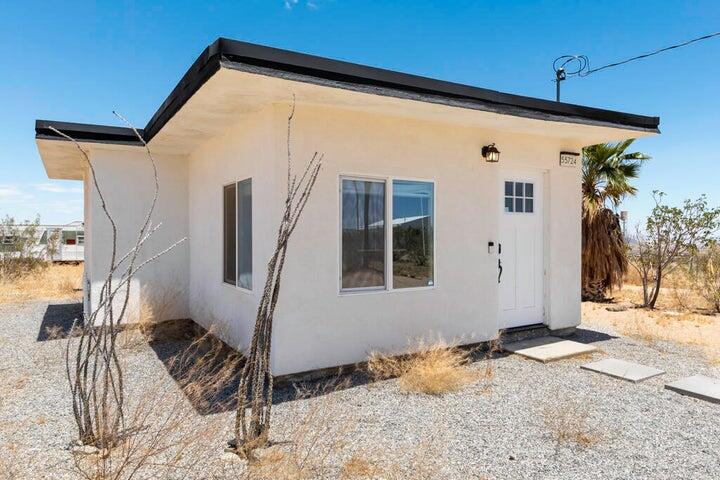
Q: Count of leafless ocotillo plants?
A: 2